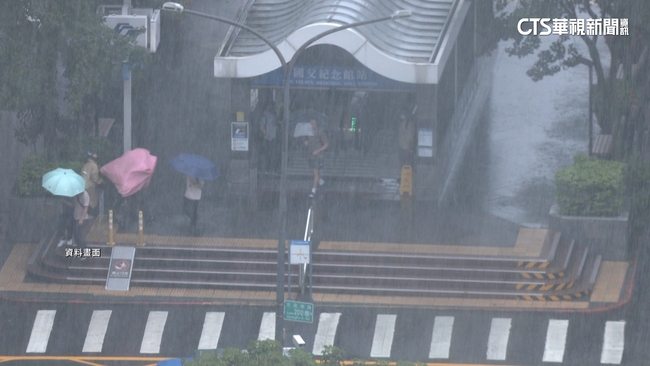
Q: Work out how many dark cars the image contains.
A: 0